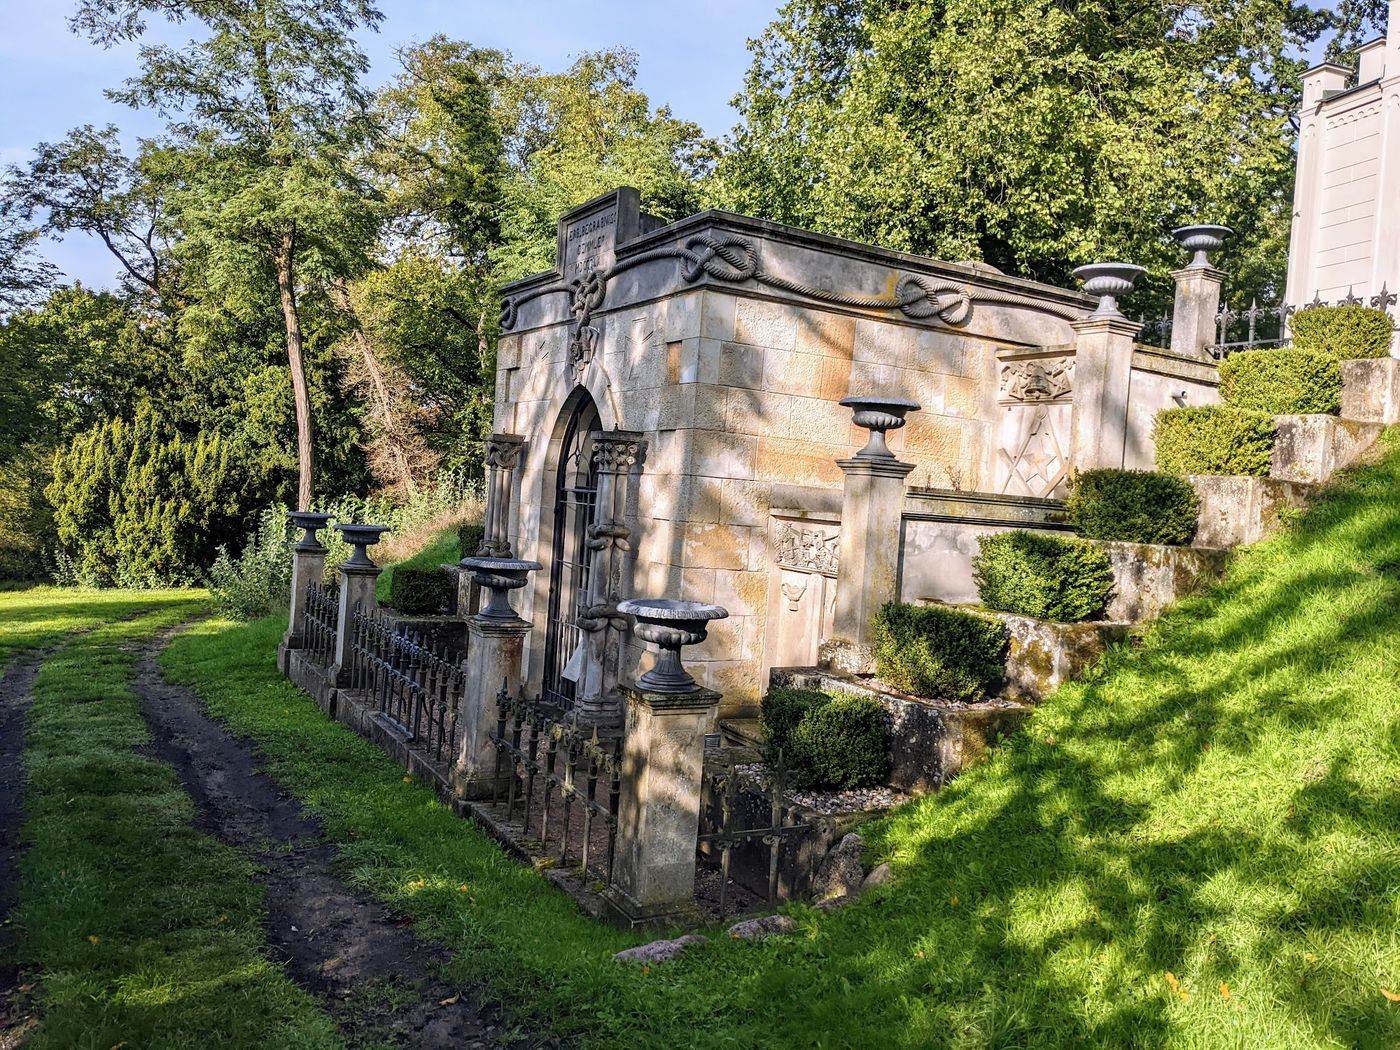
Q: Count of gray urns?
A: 7